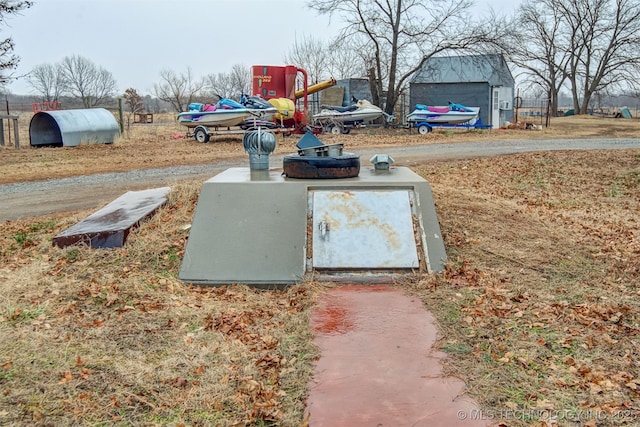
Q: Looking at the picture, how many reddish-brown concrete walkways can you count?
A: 1